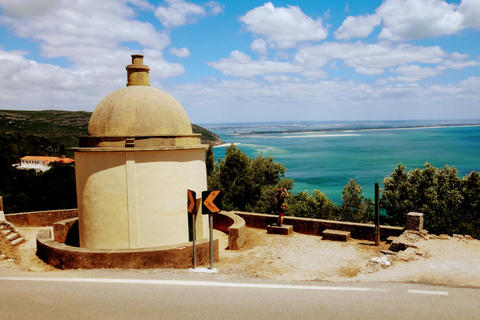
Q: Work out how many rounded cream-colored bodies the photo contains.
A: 1